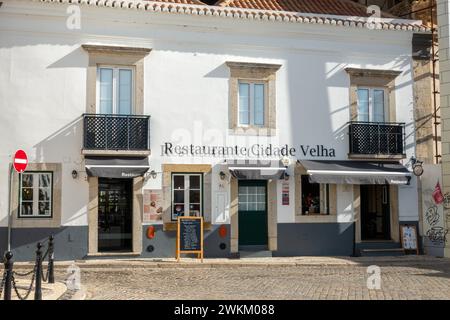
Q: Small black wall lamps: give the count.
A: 4